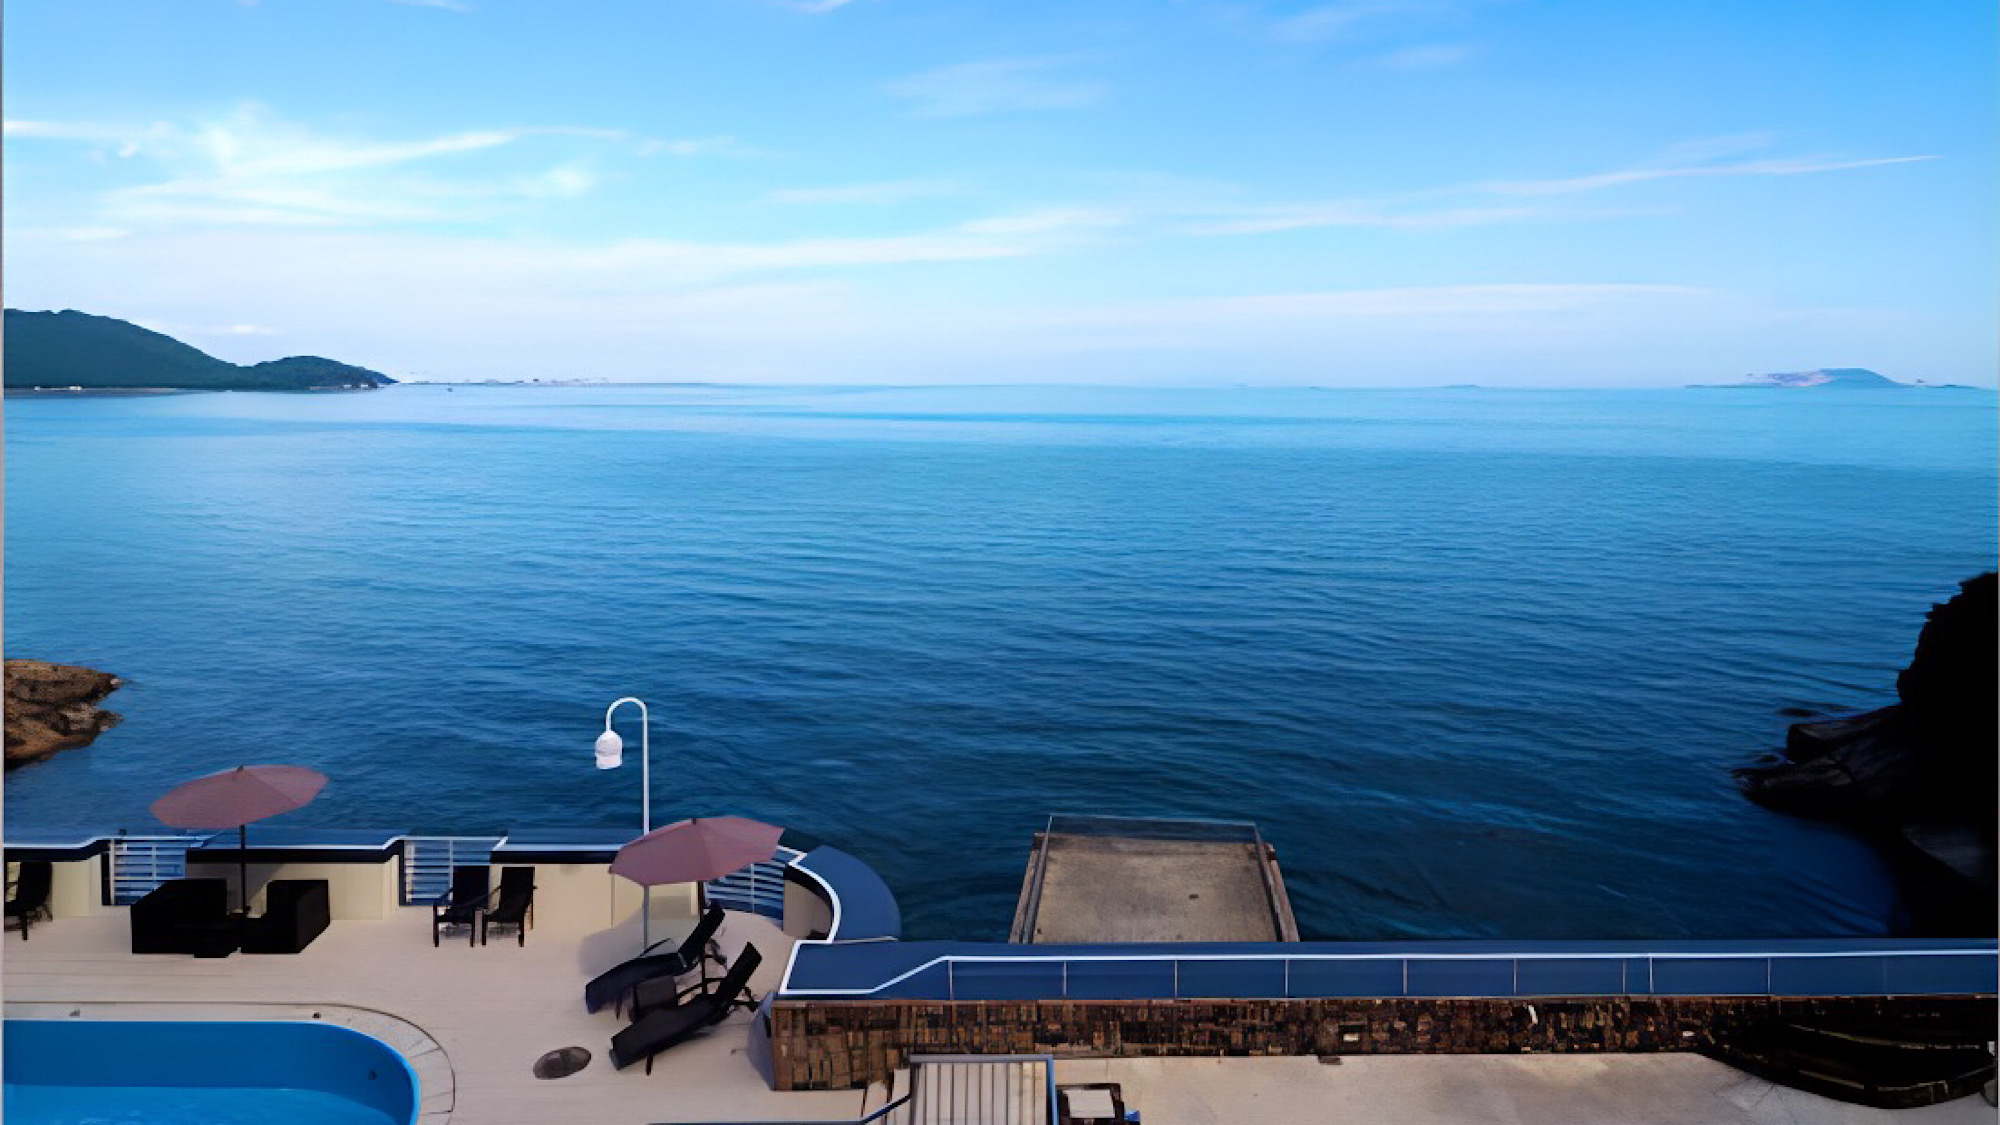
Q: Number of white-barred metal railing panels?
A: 3